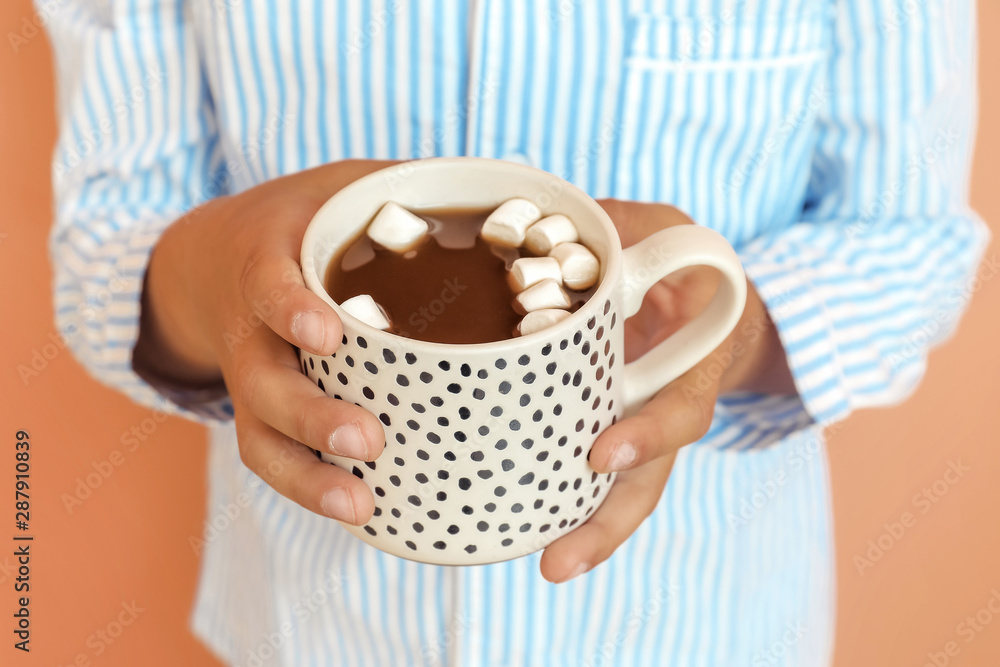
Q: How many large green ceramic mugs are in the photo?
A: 0